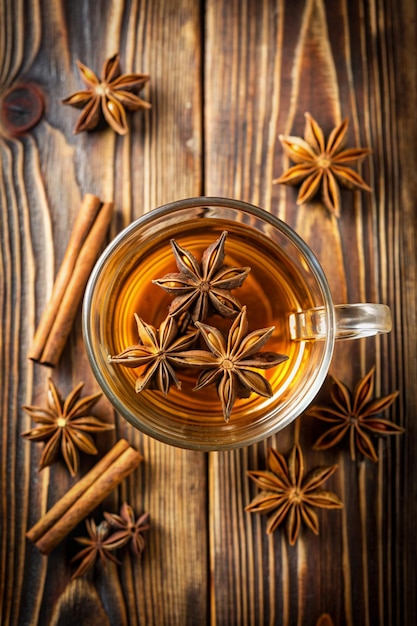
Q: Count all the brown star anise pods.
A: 10